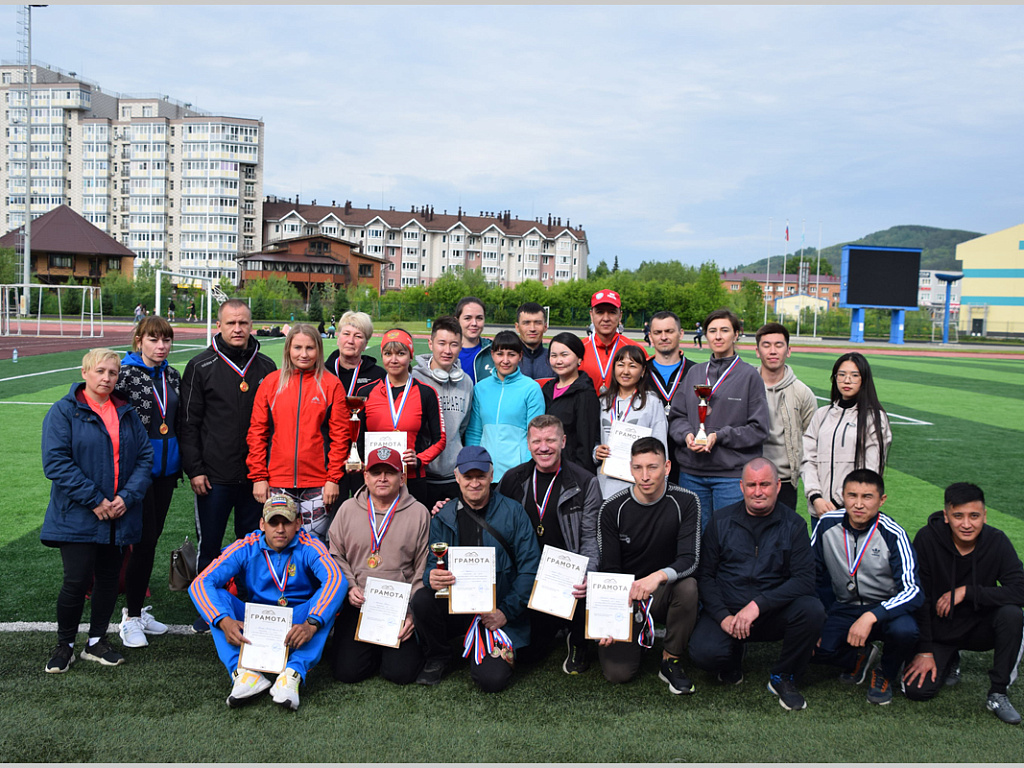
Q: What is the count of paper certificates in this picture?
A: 7